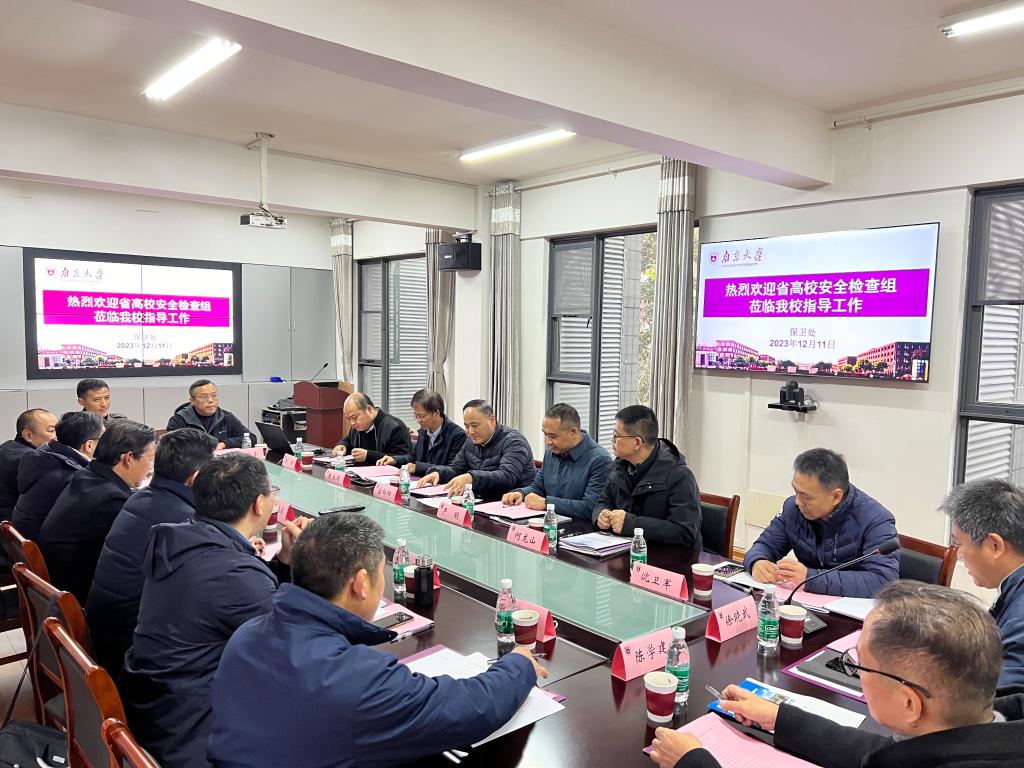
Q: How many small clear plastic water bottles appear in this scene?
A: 11